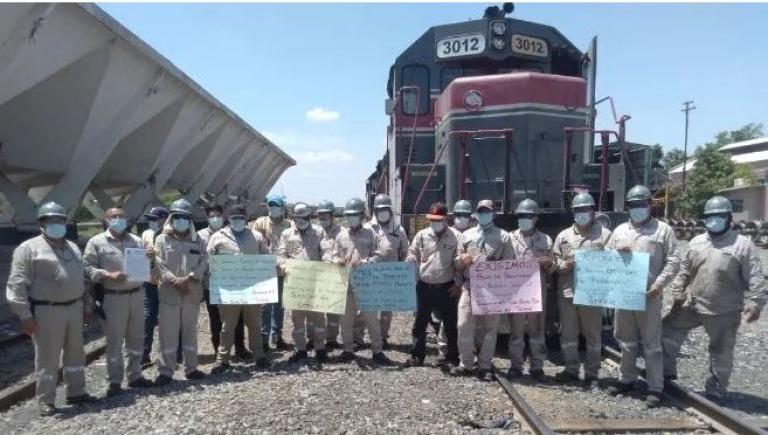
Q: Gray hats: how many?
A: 11